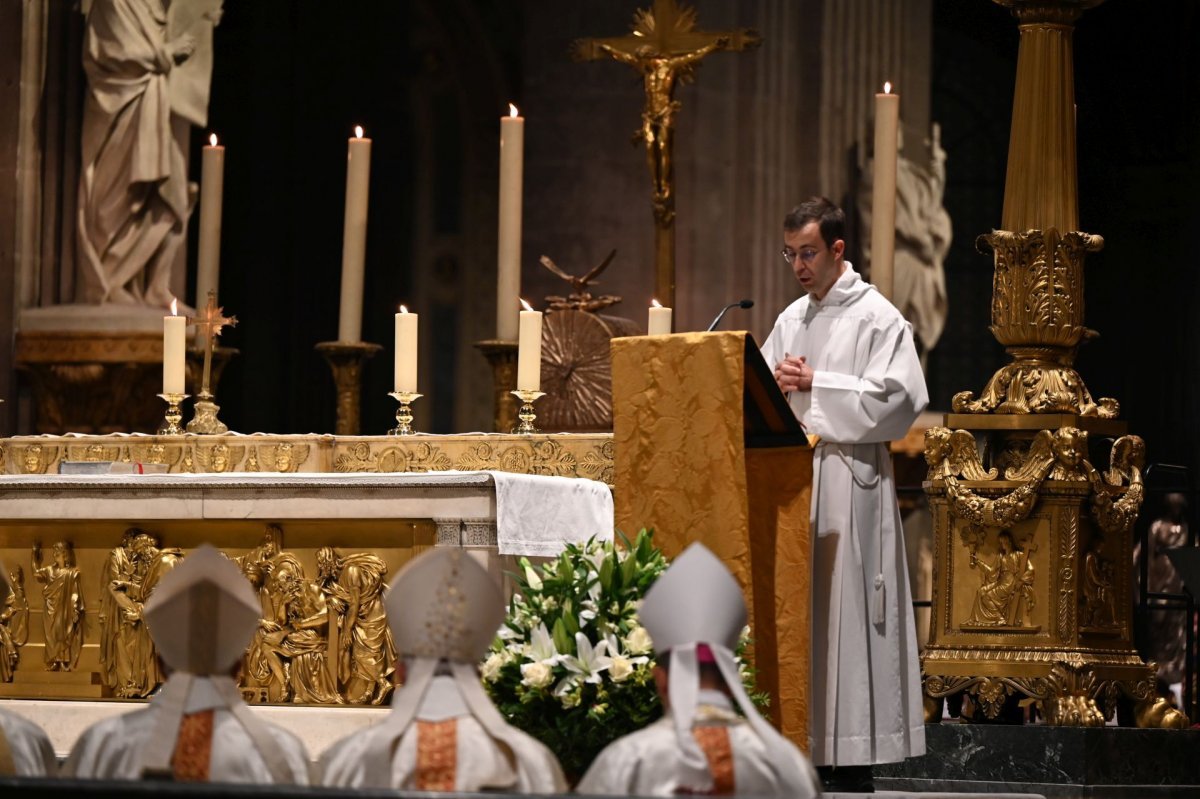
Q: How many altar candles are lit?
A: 8